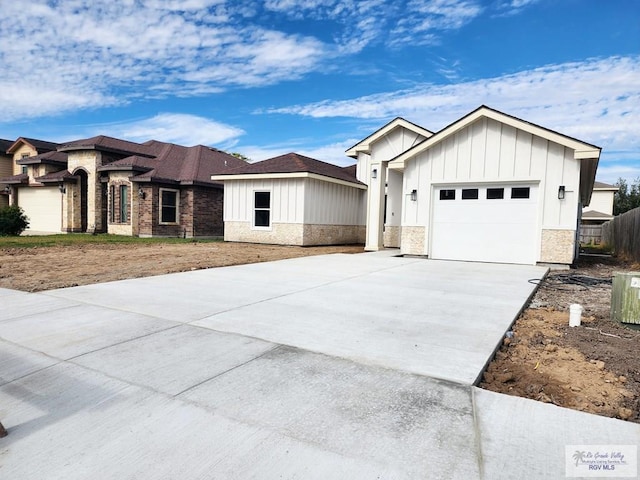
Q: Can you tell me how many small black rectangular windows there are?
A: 4